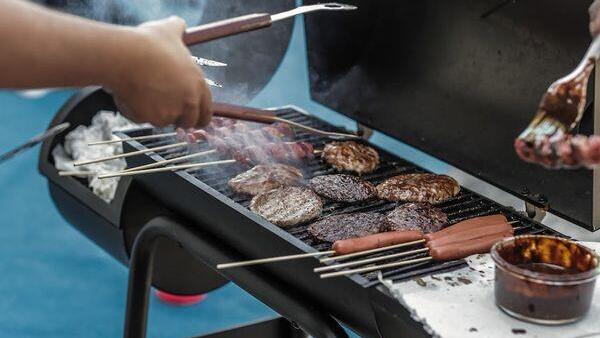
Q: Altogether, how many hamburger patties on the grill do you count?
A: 7